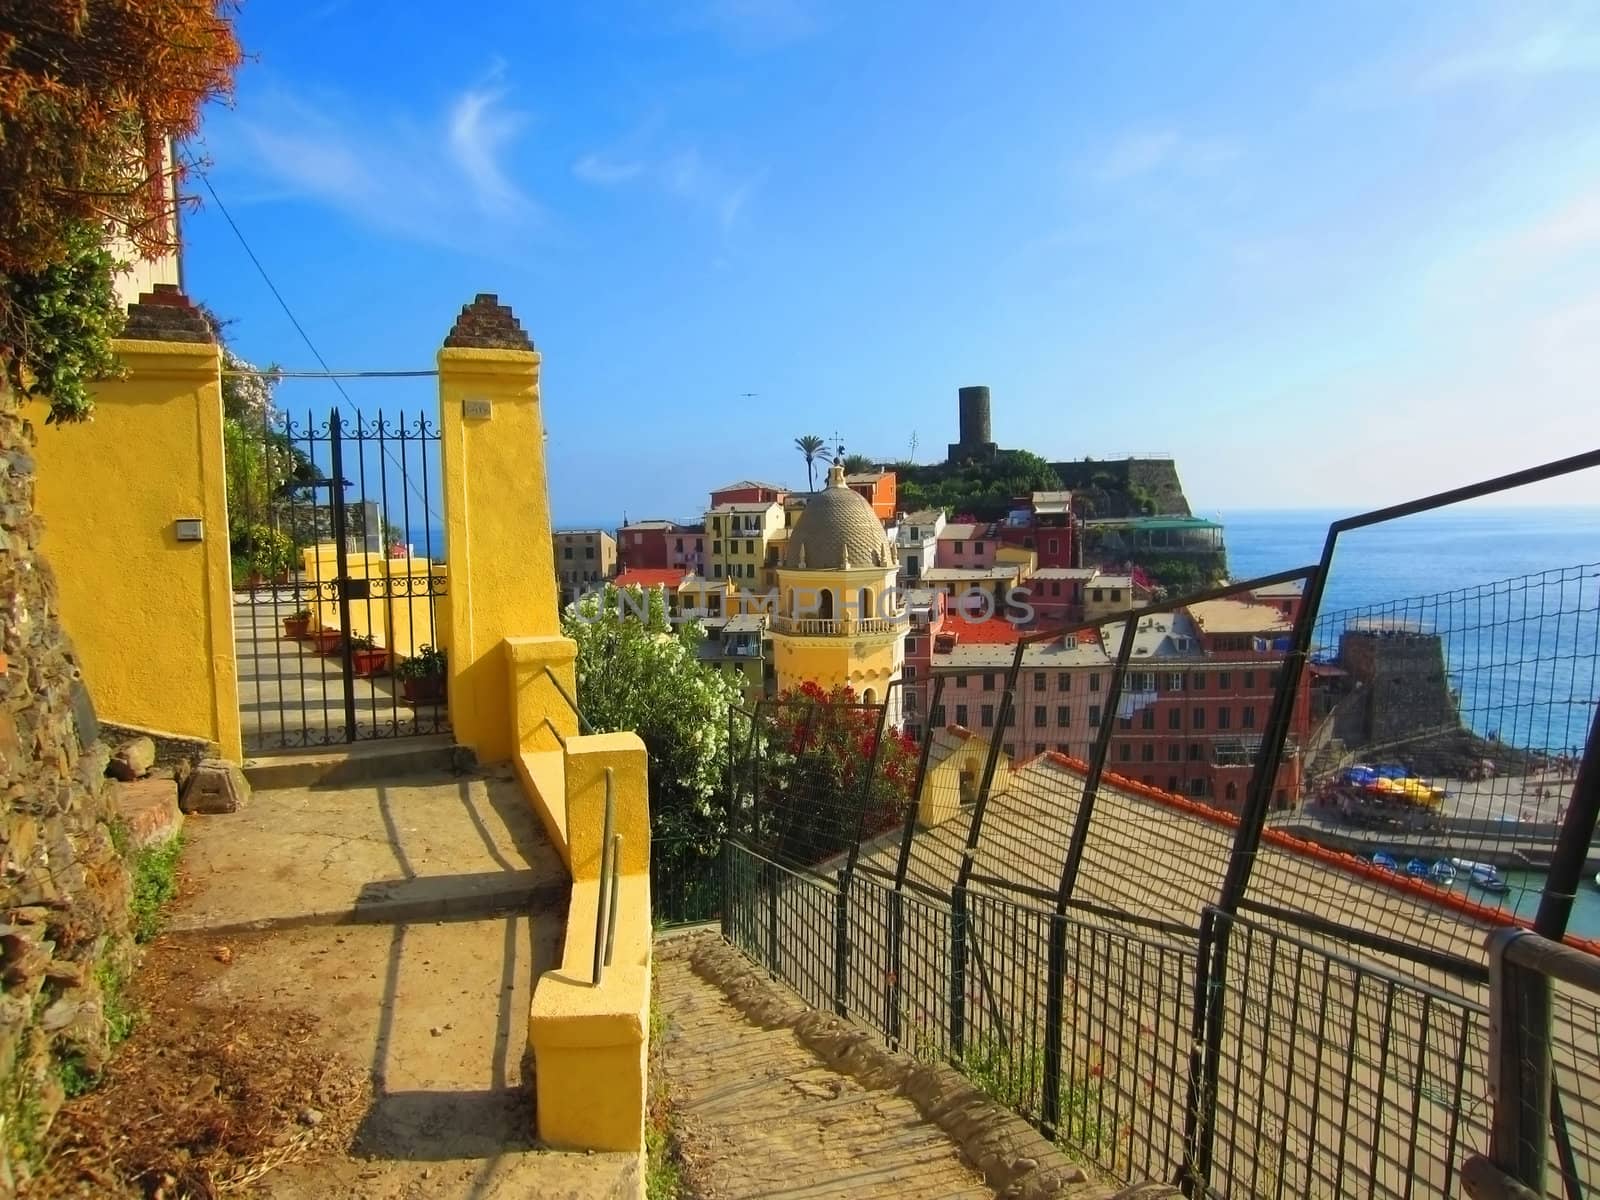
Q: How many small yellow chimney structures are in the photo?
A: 1